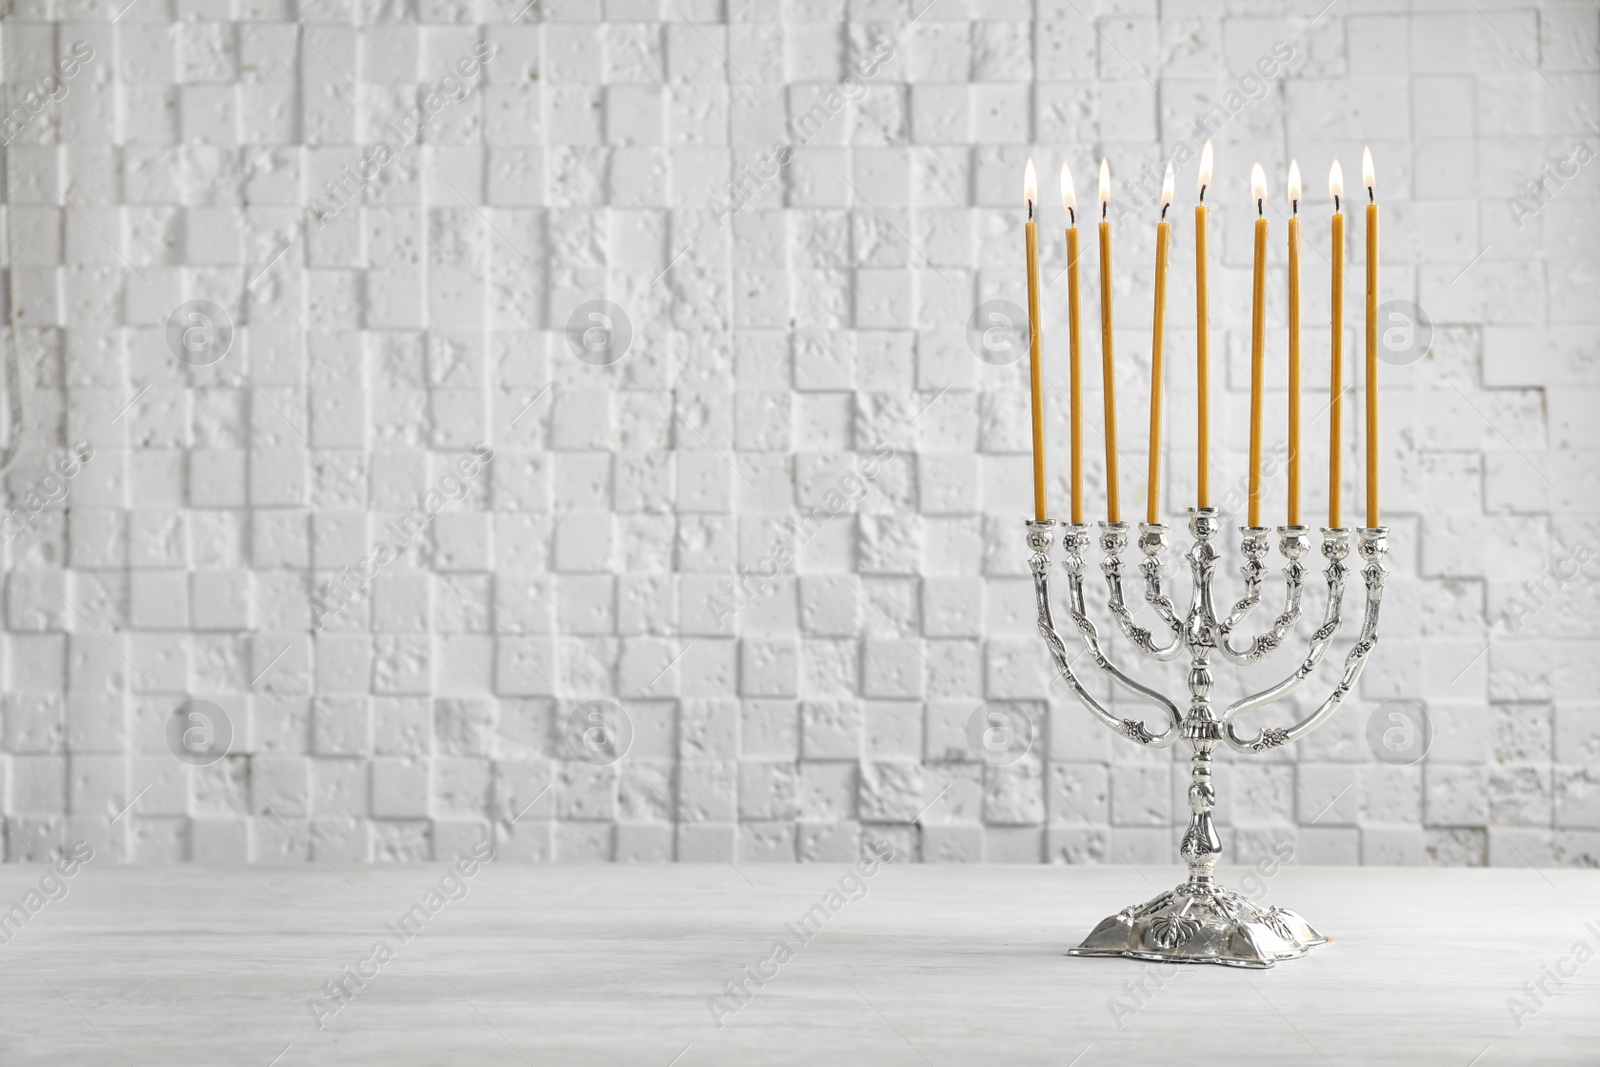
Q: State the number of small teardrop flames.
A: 9